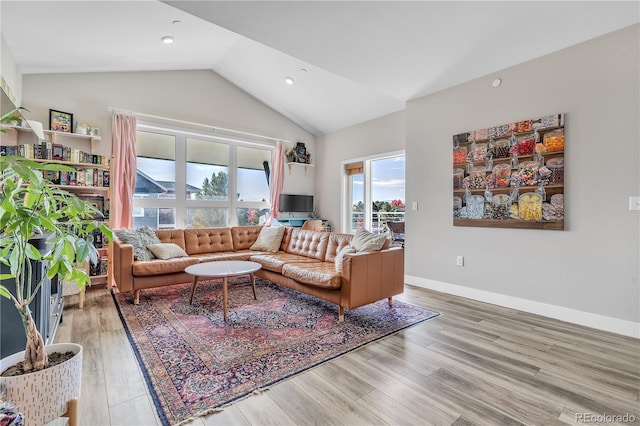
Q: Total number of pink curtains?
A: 2